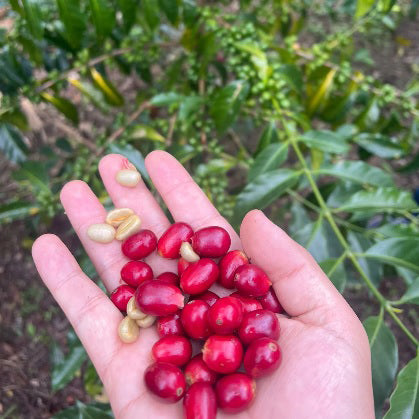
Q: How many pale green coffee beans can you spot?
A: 8